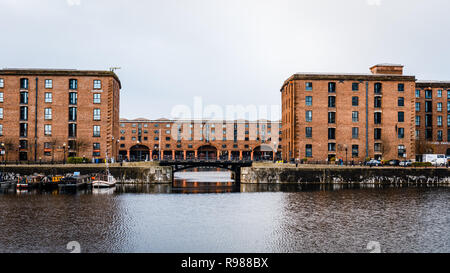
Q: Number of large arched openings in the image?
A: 3